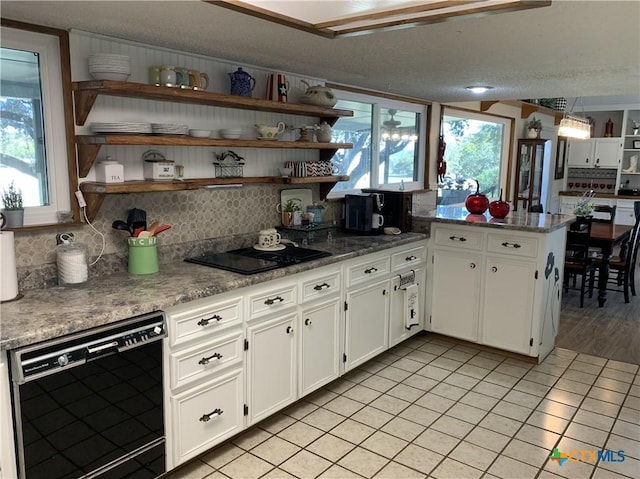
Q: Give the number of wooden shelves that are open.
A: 3